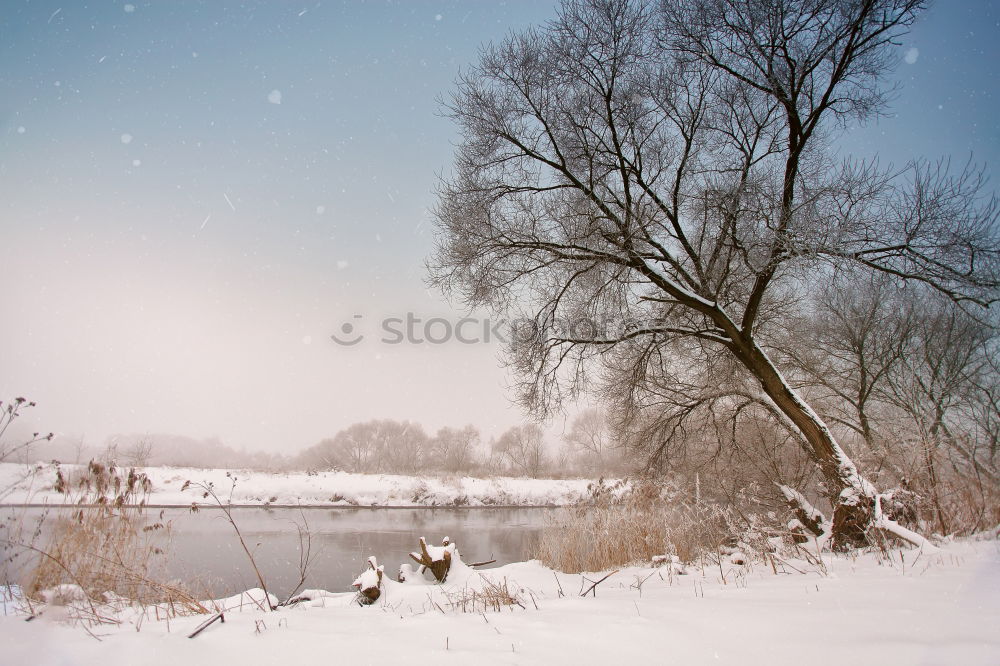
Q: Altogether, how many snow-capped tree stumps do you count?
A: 2